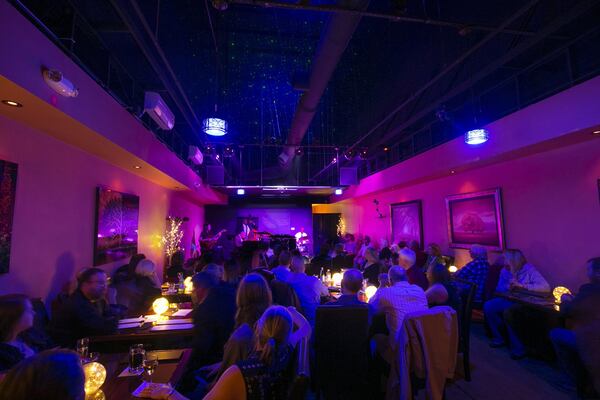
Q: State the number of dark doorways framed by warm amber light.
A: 1